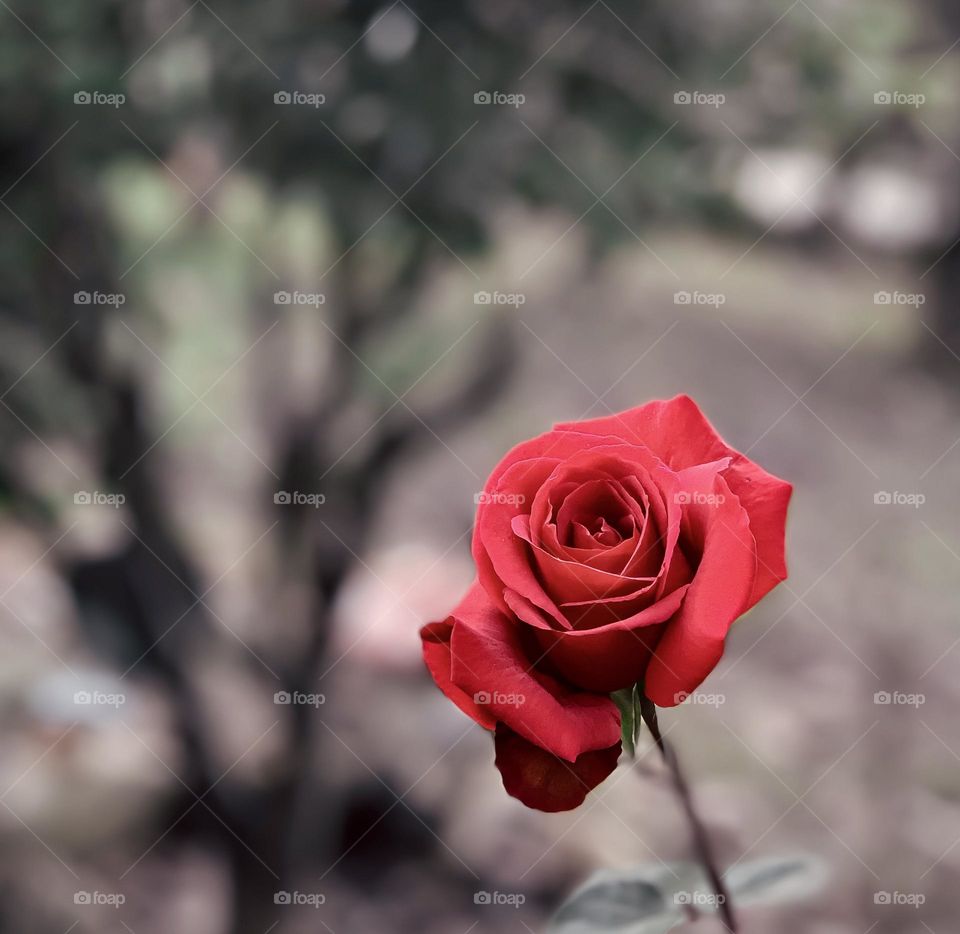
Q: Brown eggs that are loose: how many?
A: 0